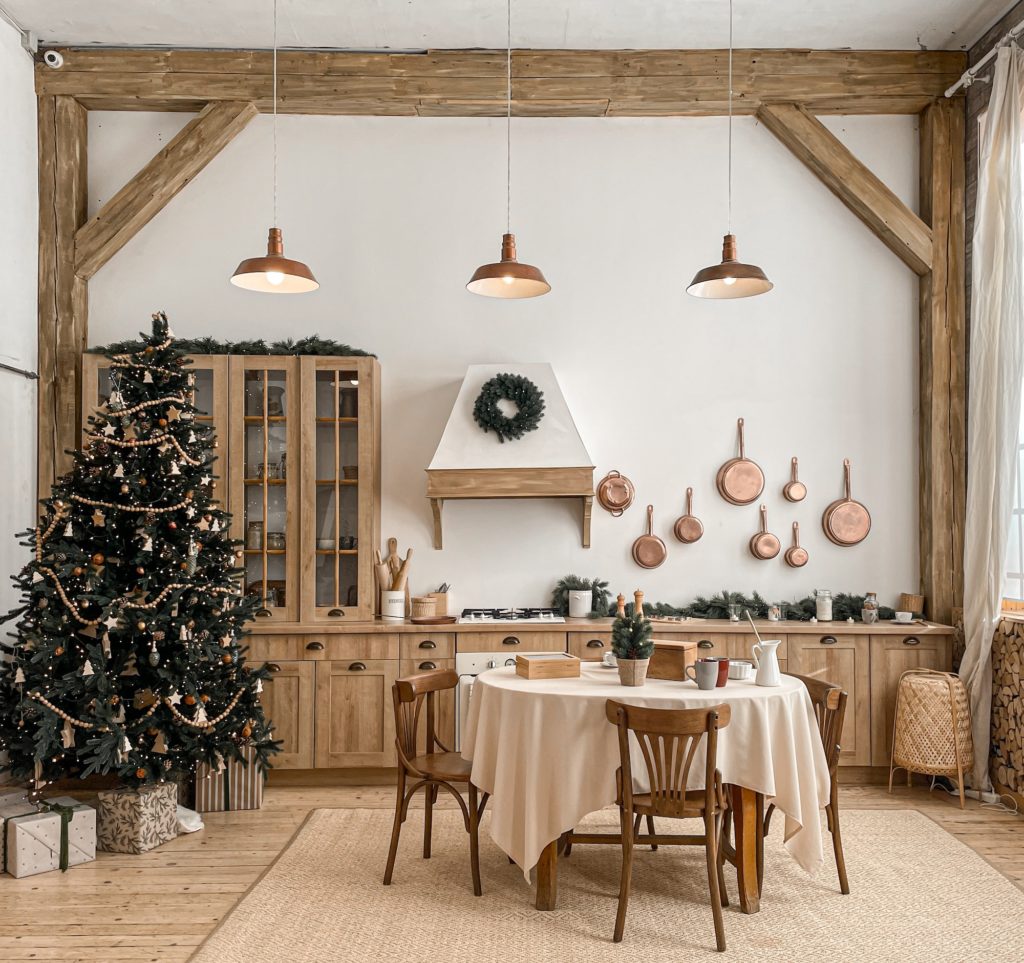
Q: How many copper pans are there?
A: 8